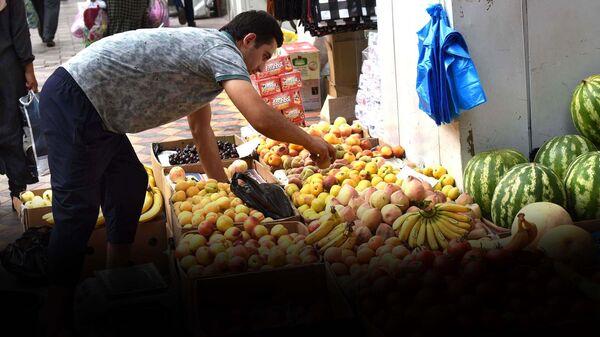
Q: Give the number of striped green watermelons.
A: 5